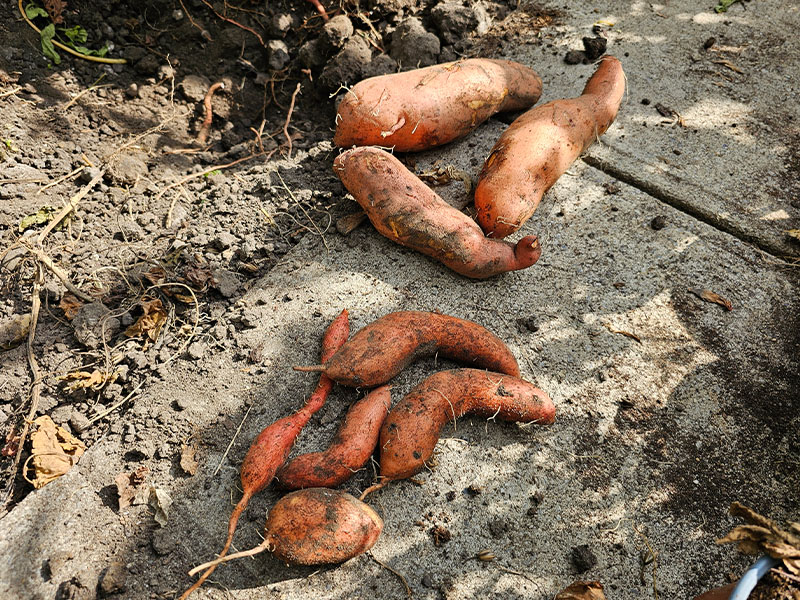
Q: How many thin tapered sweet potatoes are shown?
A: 1